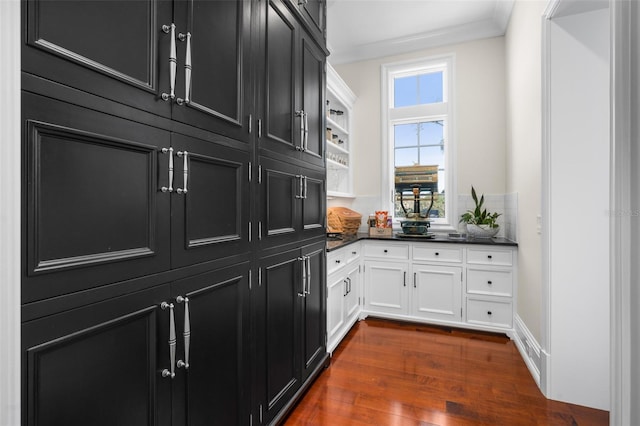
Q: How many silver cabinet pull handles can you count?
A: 12